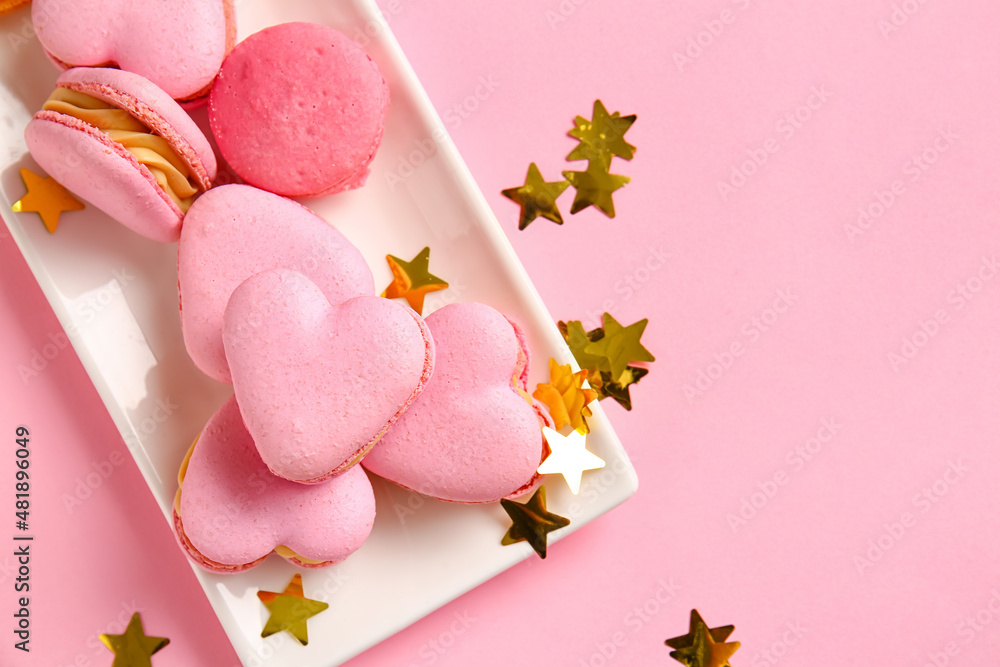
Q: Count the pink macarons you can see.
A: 7